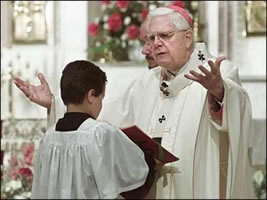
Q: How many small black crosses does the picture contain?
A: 3